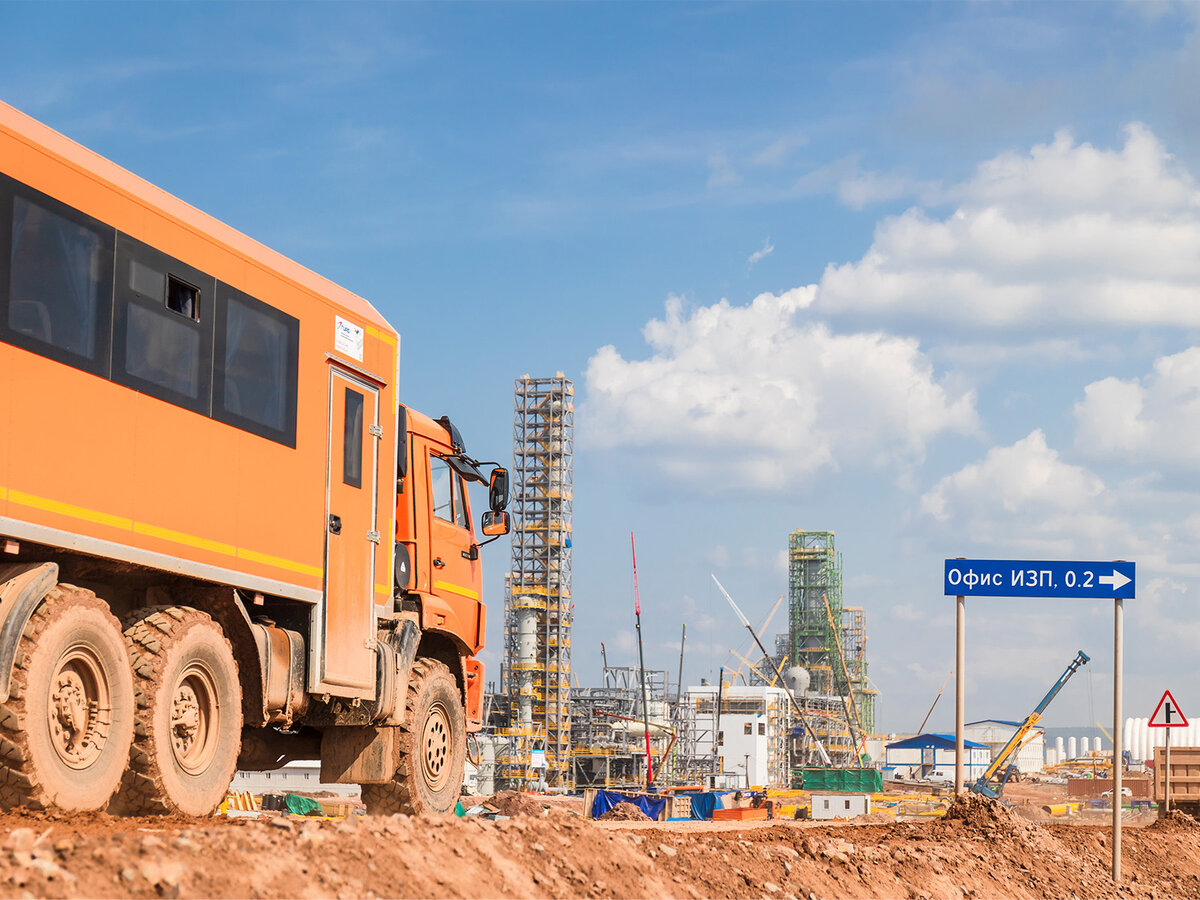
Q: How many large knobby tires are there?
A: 3